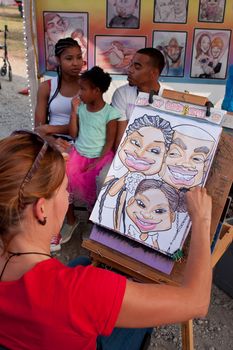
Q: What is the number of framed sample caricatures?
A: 7